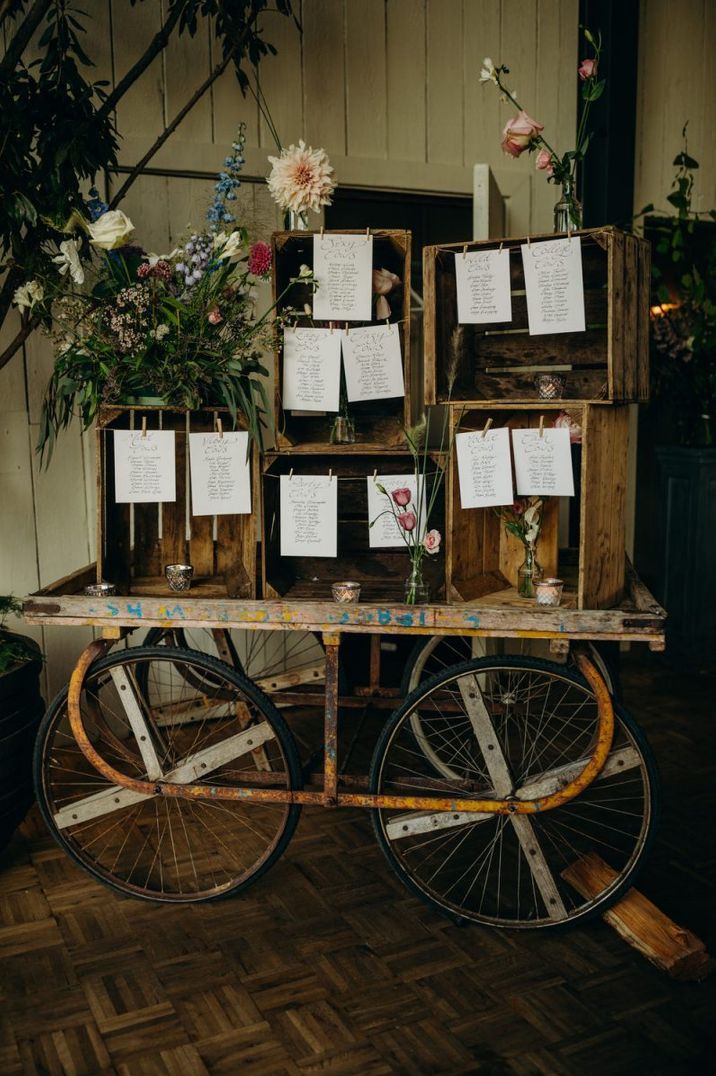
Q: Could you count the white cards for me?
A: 11